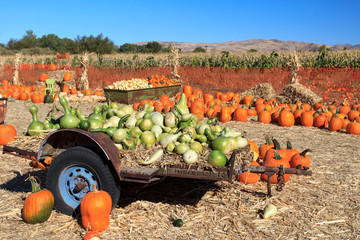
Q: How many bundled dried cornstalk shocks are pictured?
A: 4